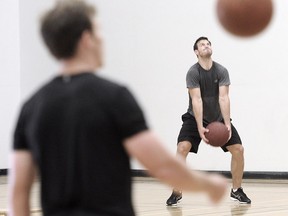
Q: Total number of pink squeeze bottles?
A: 0